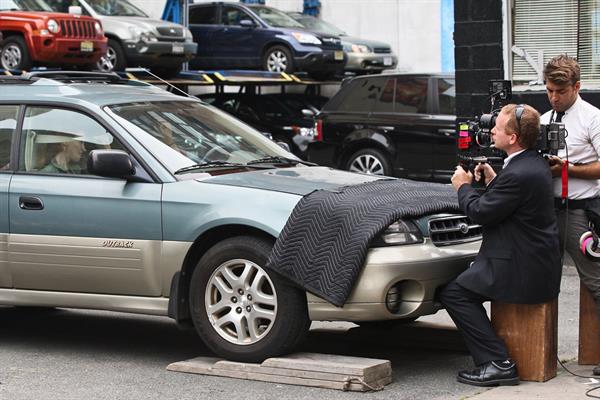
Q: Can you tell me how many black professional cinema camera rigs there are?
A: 1